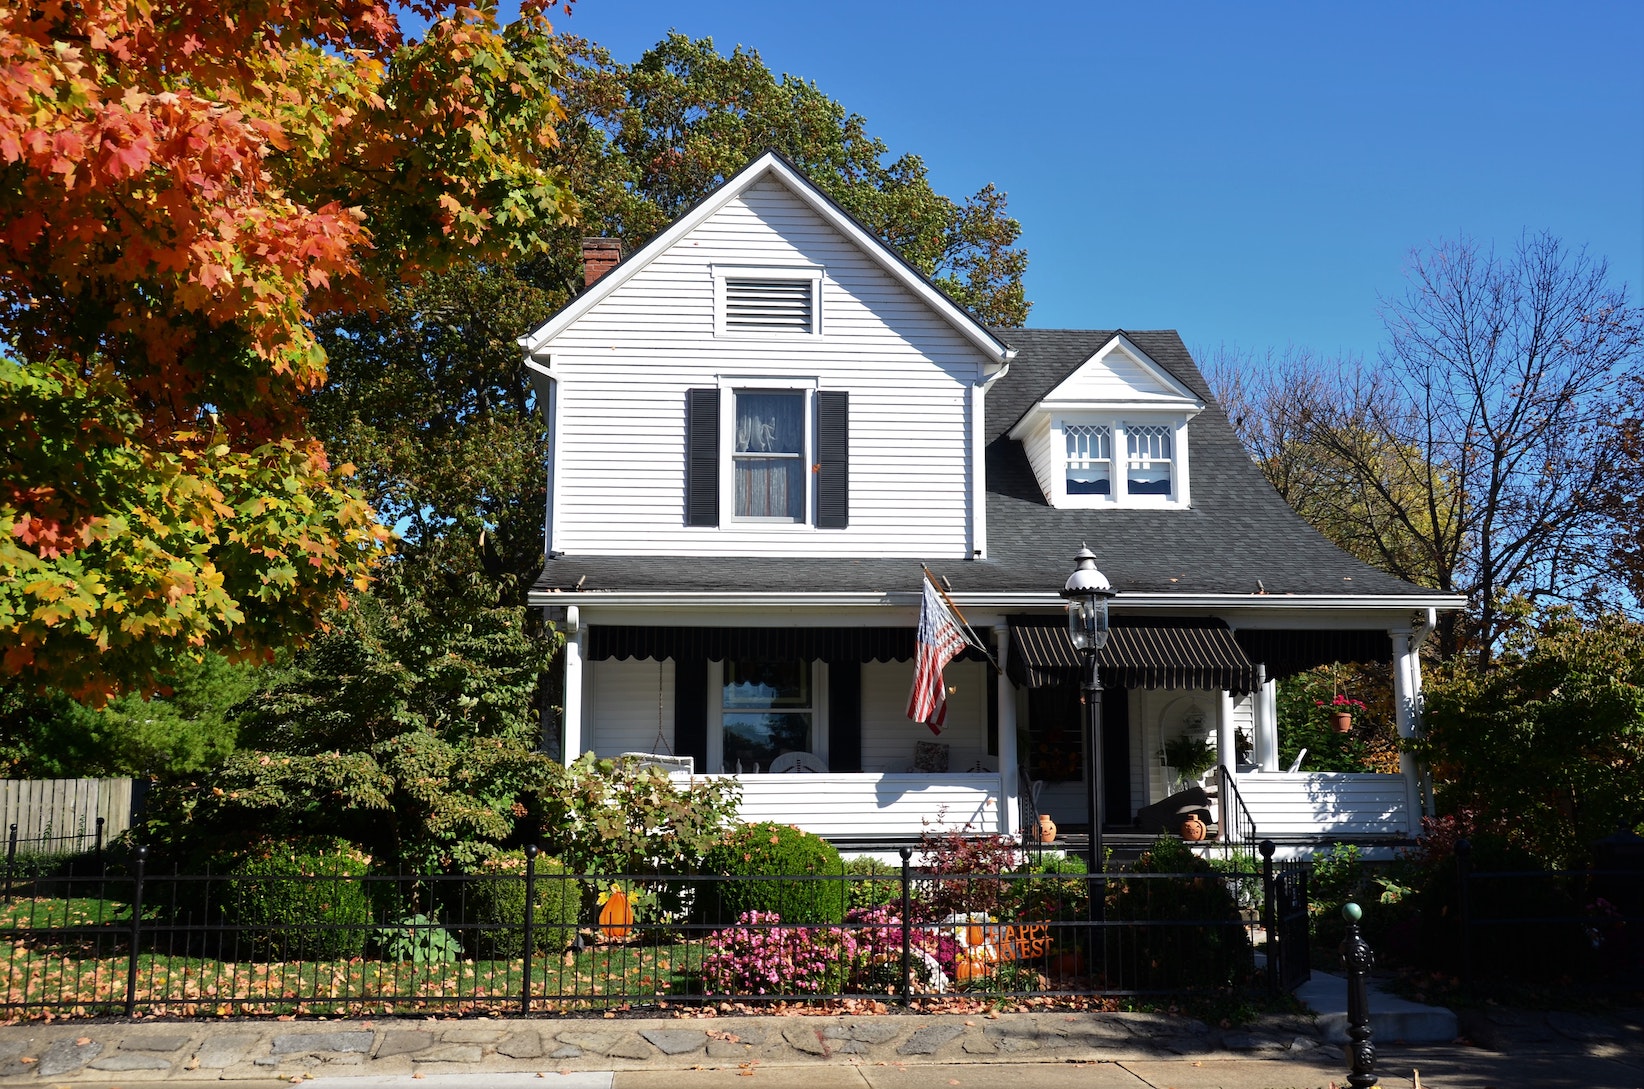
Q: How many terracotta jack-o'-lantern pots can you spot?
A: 2